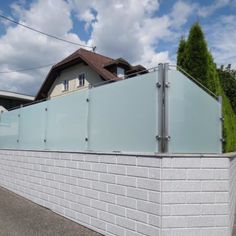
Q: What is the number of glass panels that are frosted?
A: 5